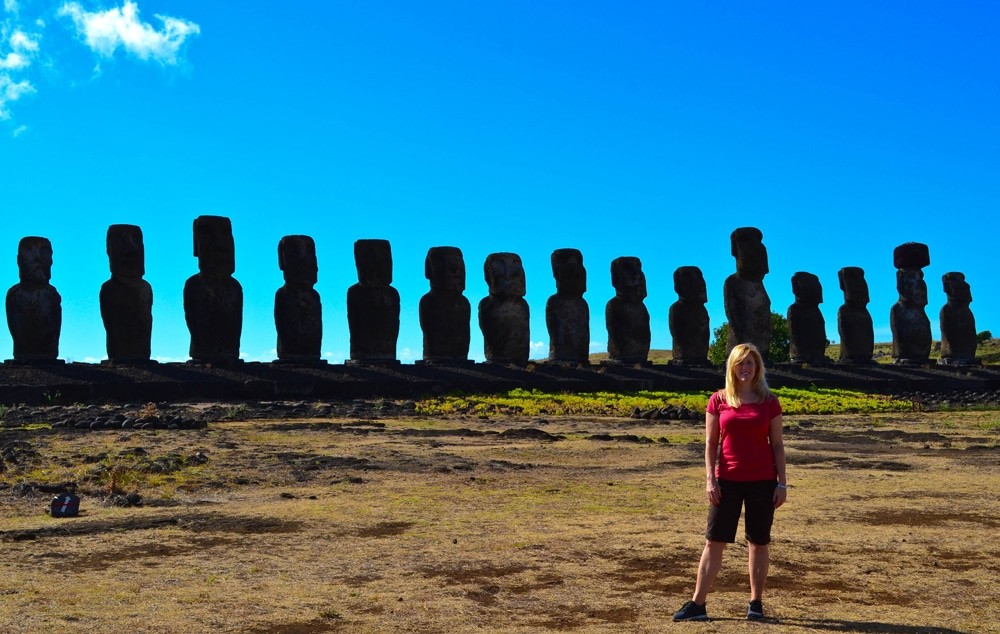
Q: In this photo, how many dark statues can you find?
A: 15